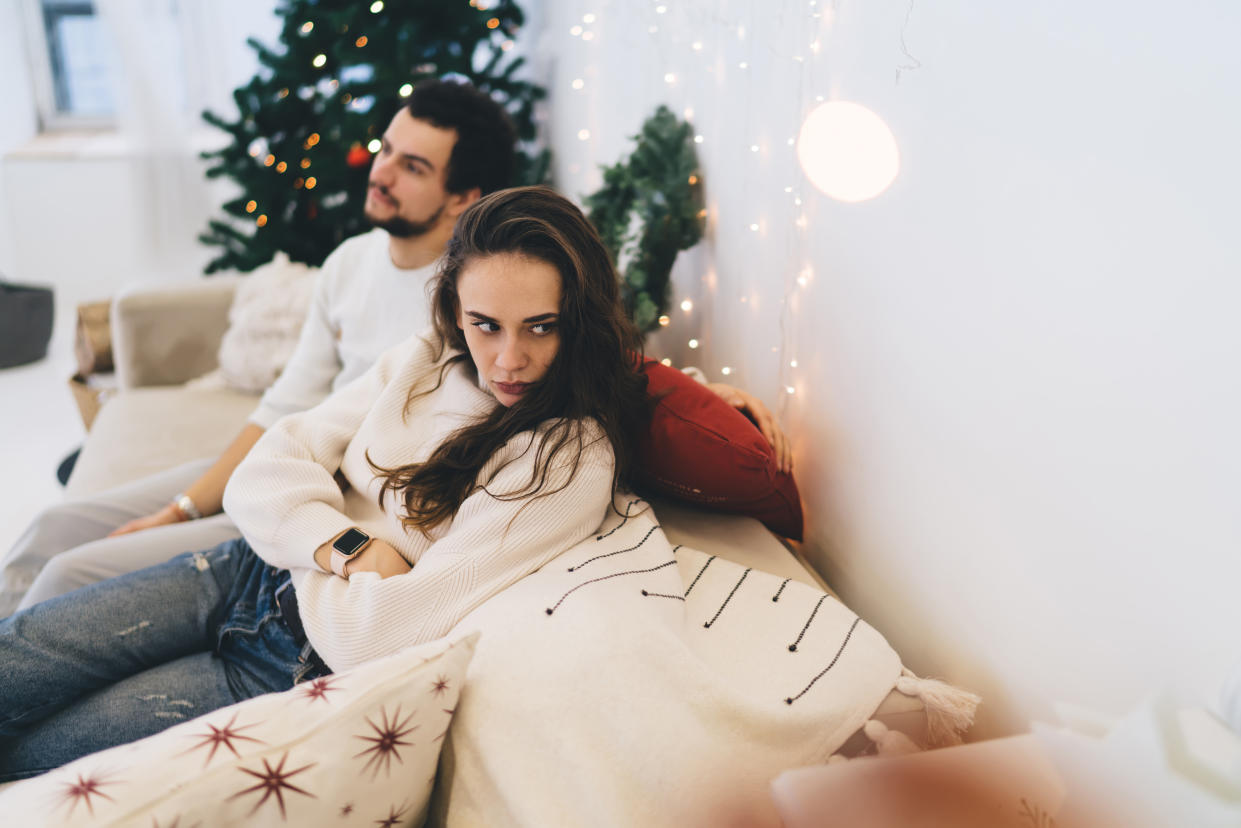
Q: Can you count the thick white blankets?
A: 1